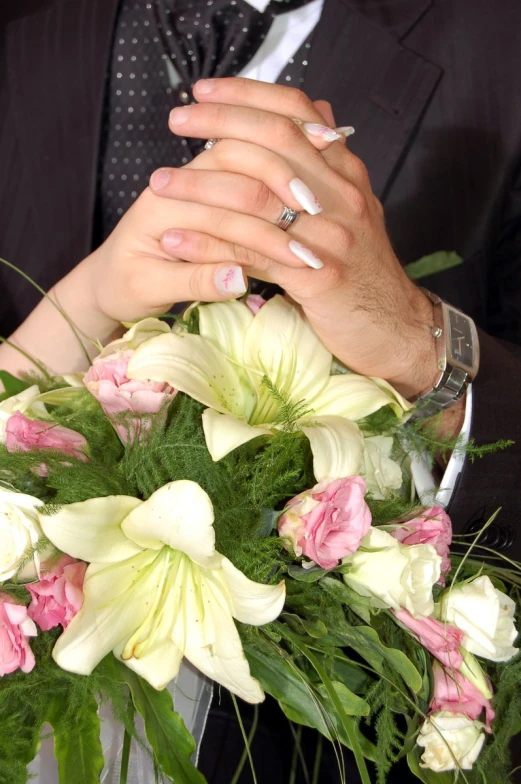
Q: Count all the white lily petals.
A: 12